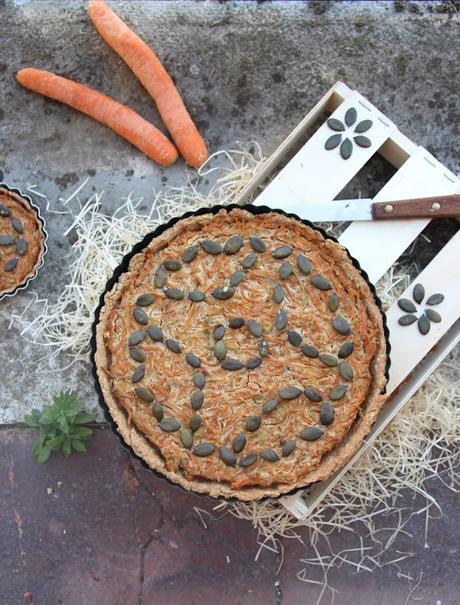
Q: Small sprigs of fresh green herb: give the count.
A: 1